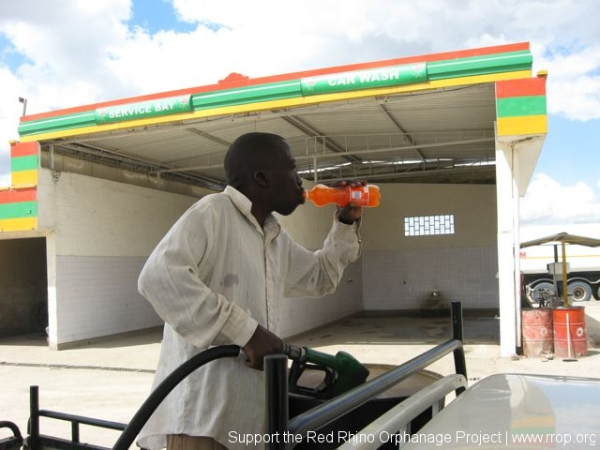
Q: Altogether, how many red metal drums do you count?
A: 2